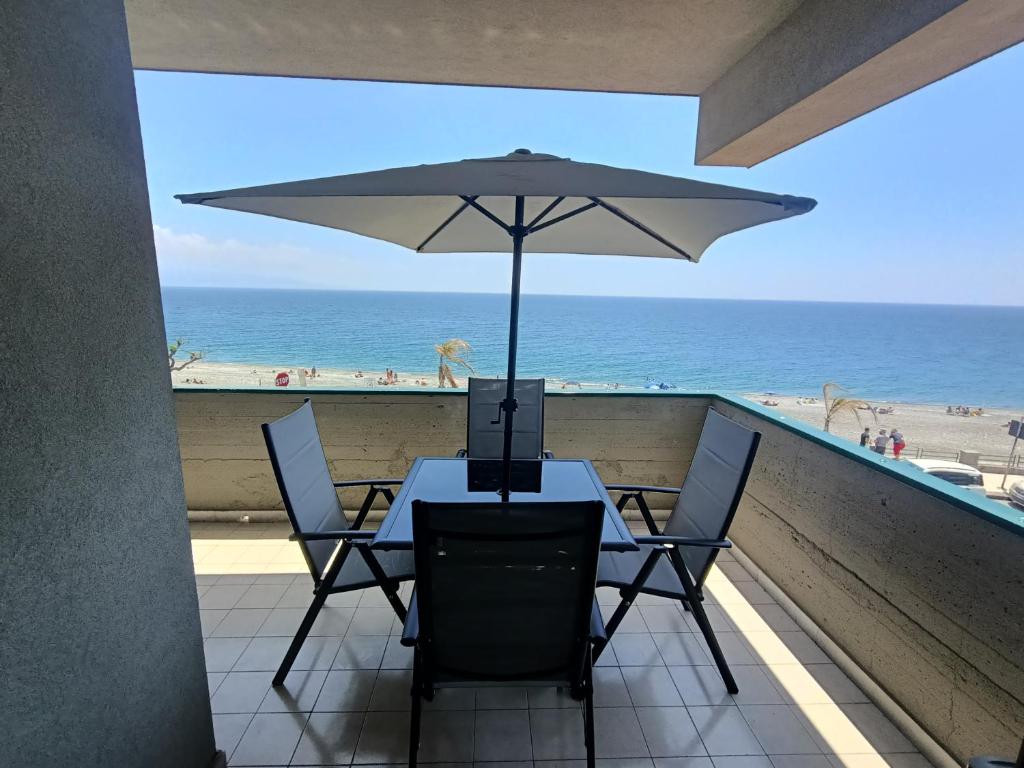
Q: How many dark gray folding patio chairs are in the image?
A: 4